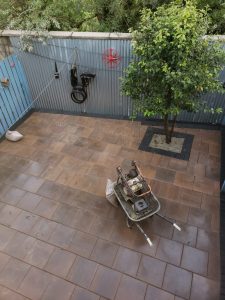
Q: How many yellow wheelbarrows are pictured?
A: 0